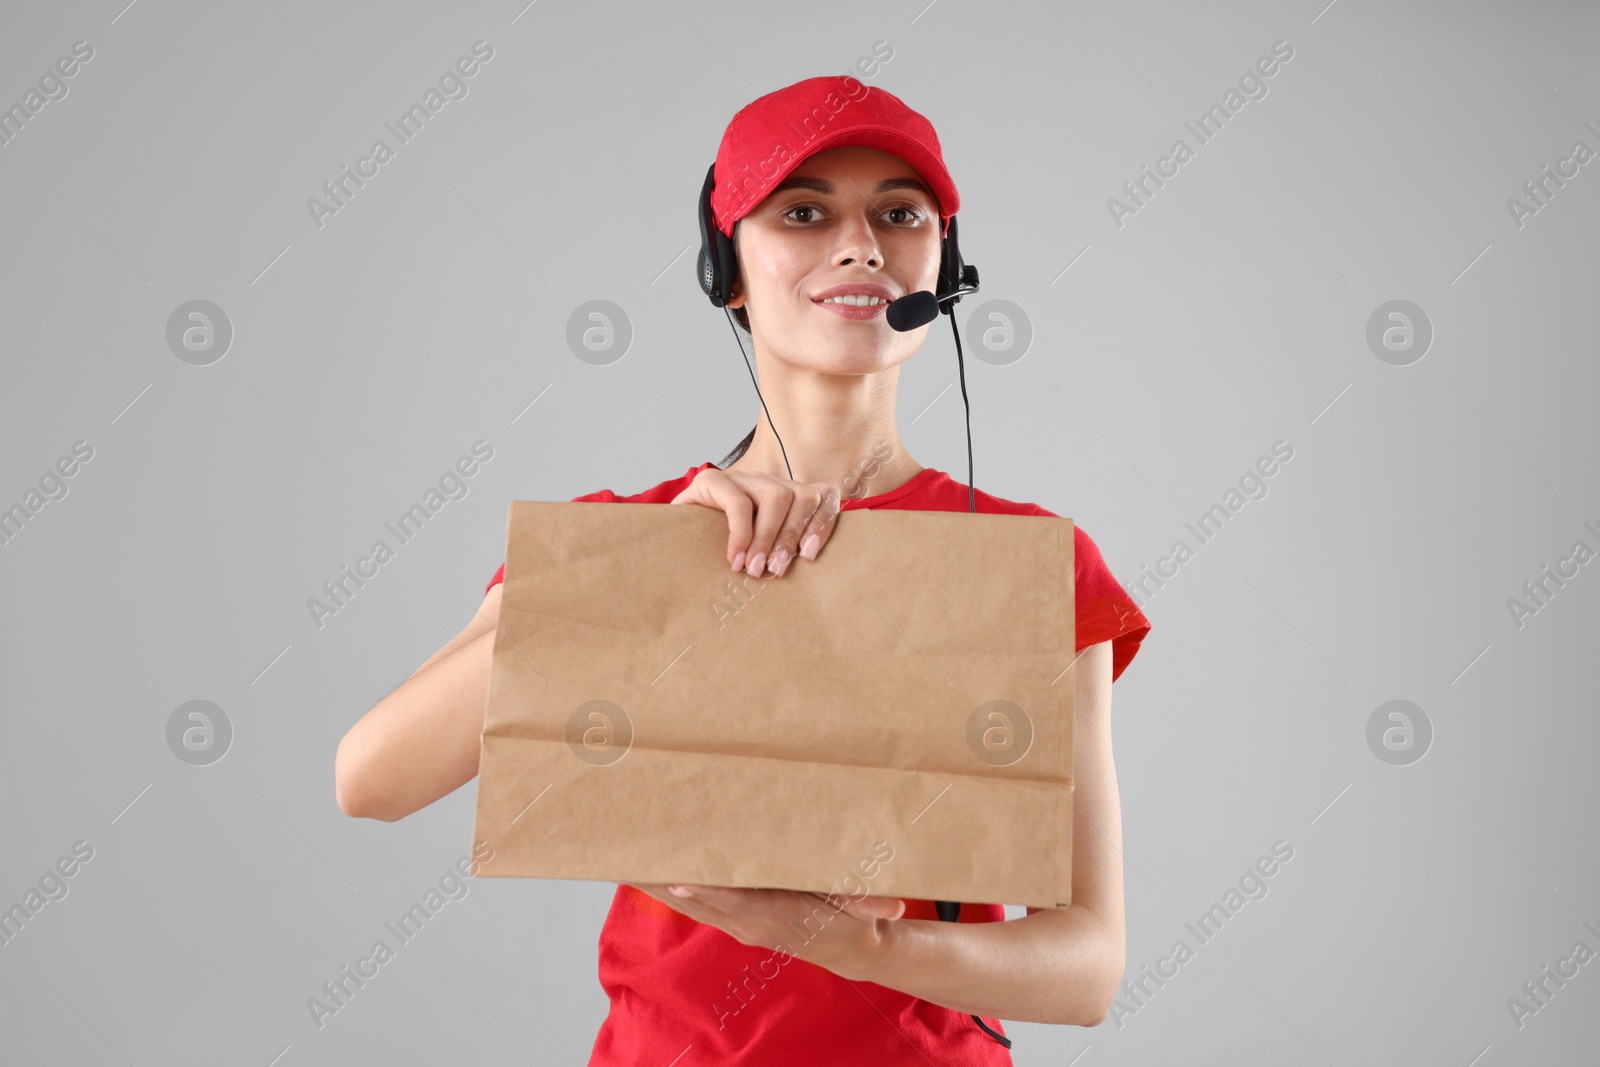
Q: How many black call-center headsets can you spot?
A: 1